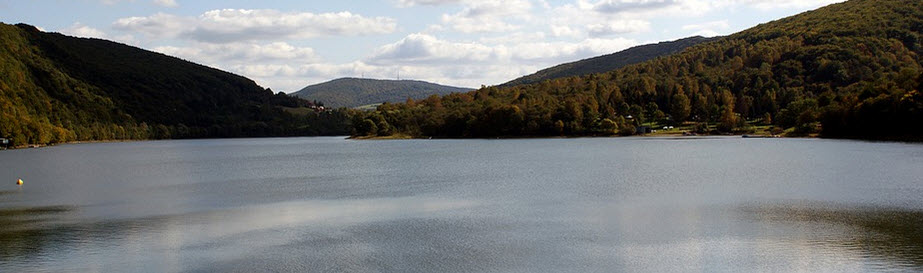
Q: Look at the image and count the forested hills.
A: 4